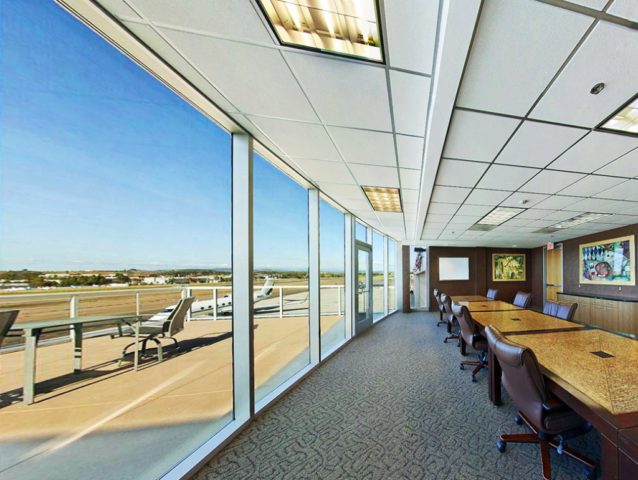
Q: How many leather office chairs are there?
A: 7